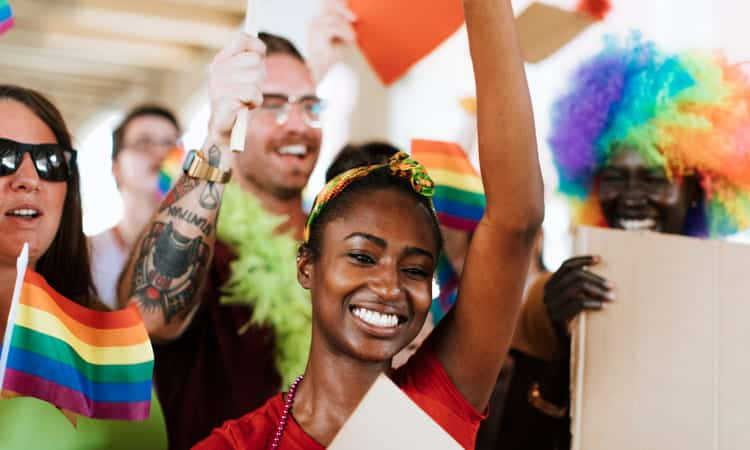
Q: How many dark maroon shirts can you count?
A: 1